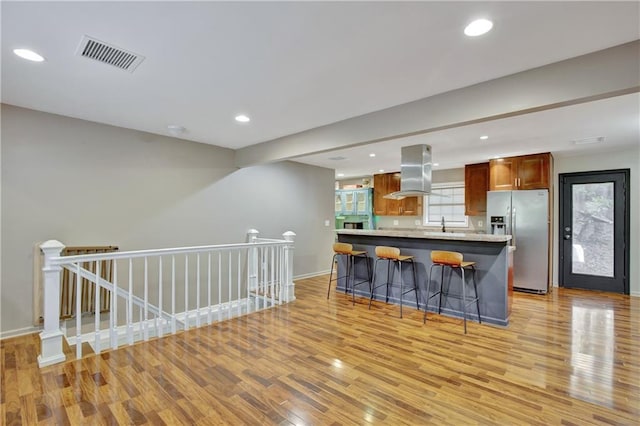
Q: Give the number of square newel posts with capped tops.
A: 3